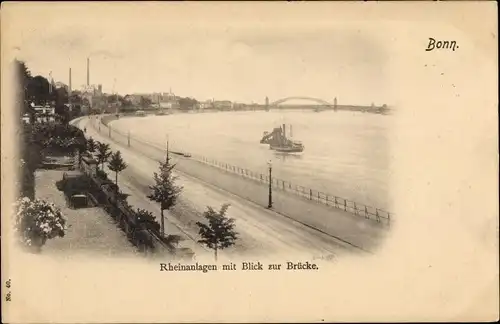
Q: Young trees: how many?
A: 5